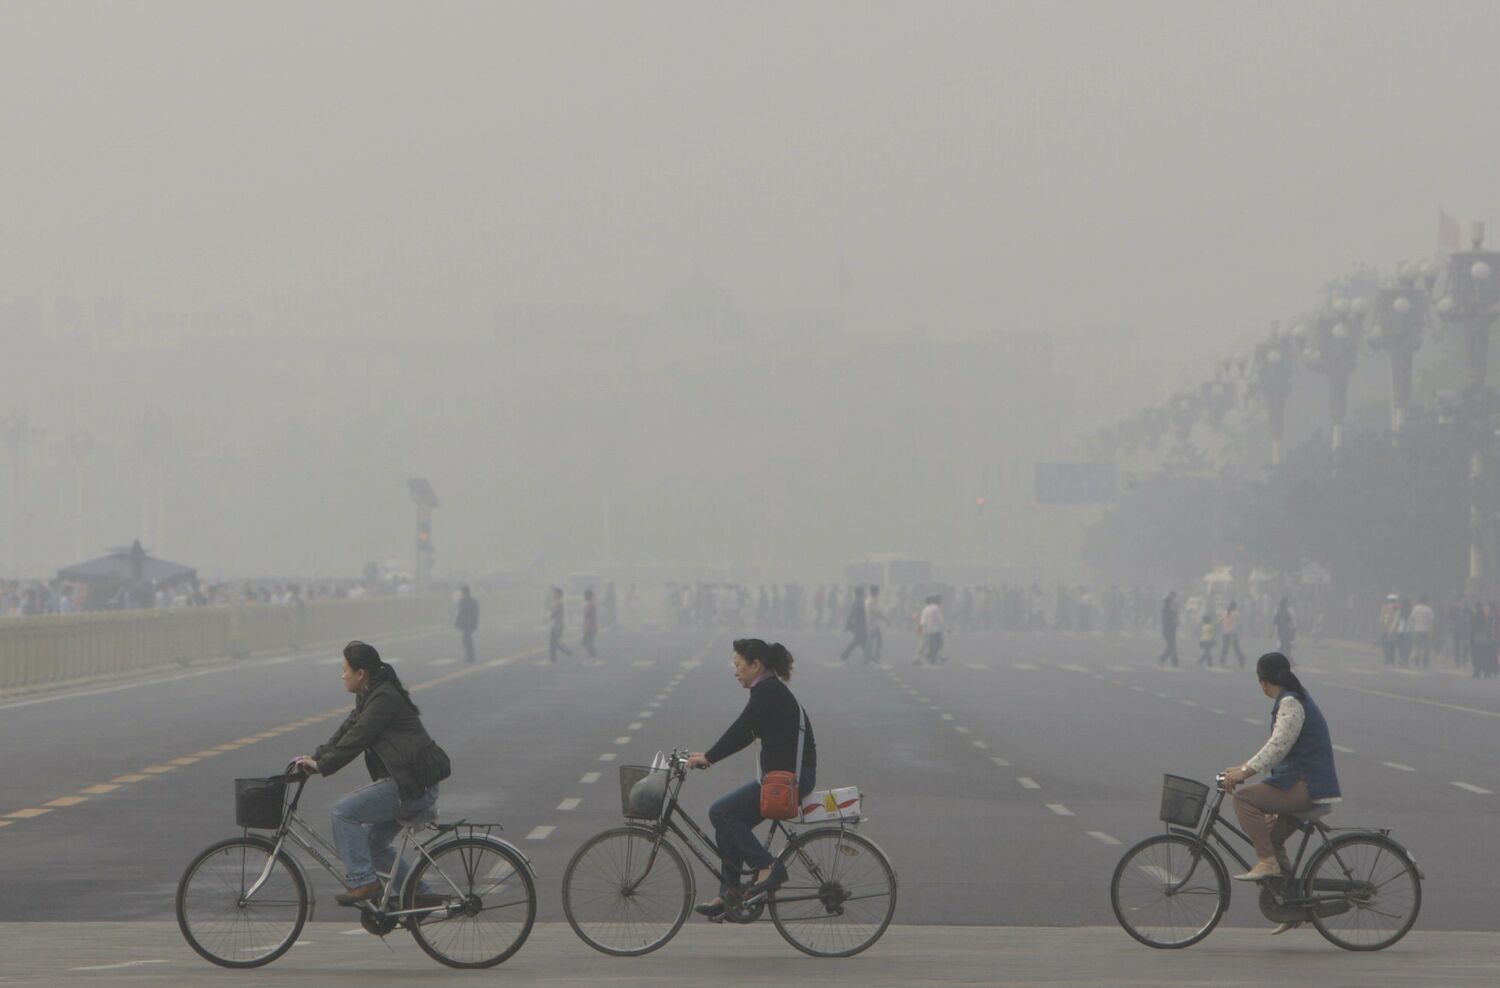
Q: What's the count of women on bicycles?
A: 3